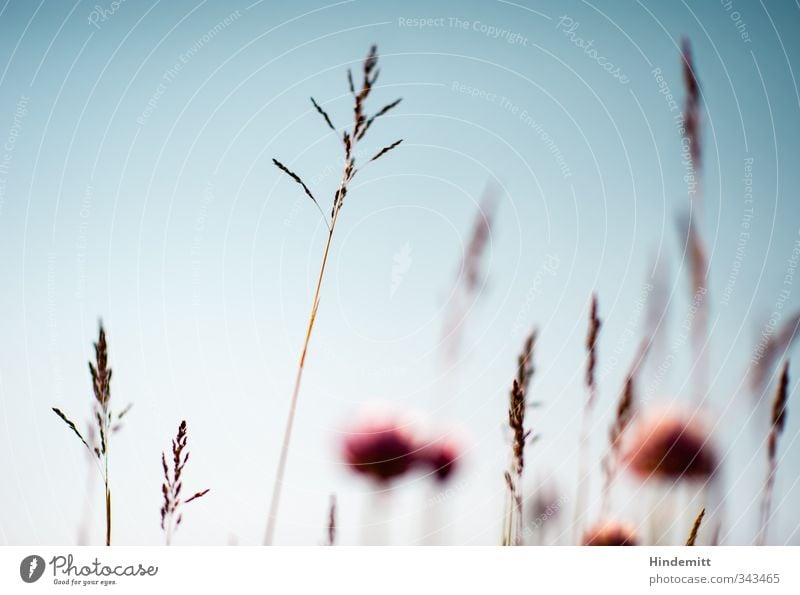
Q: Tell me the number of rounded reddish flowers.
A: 4